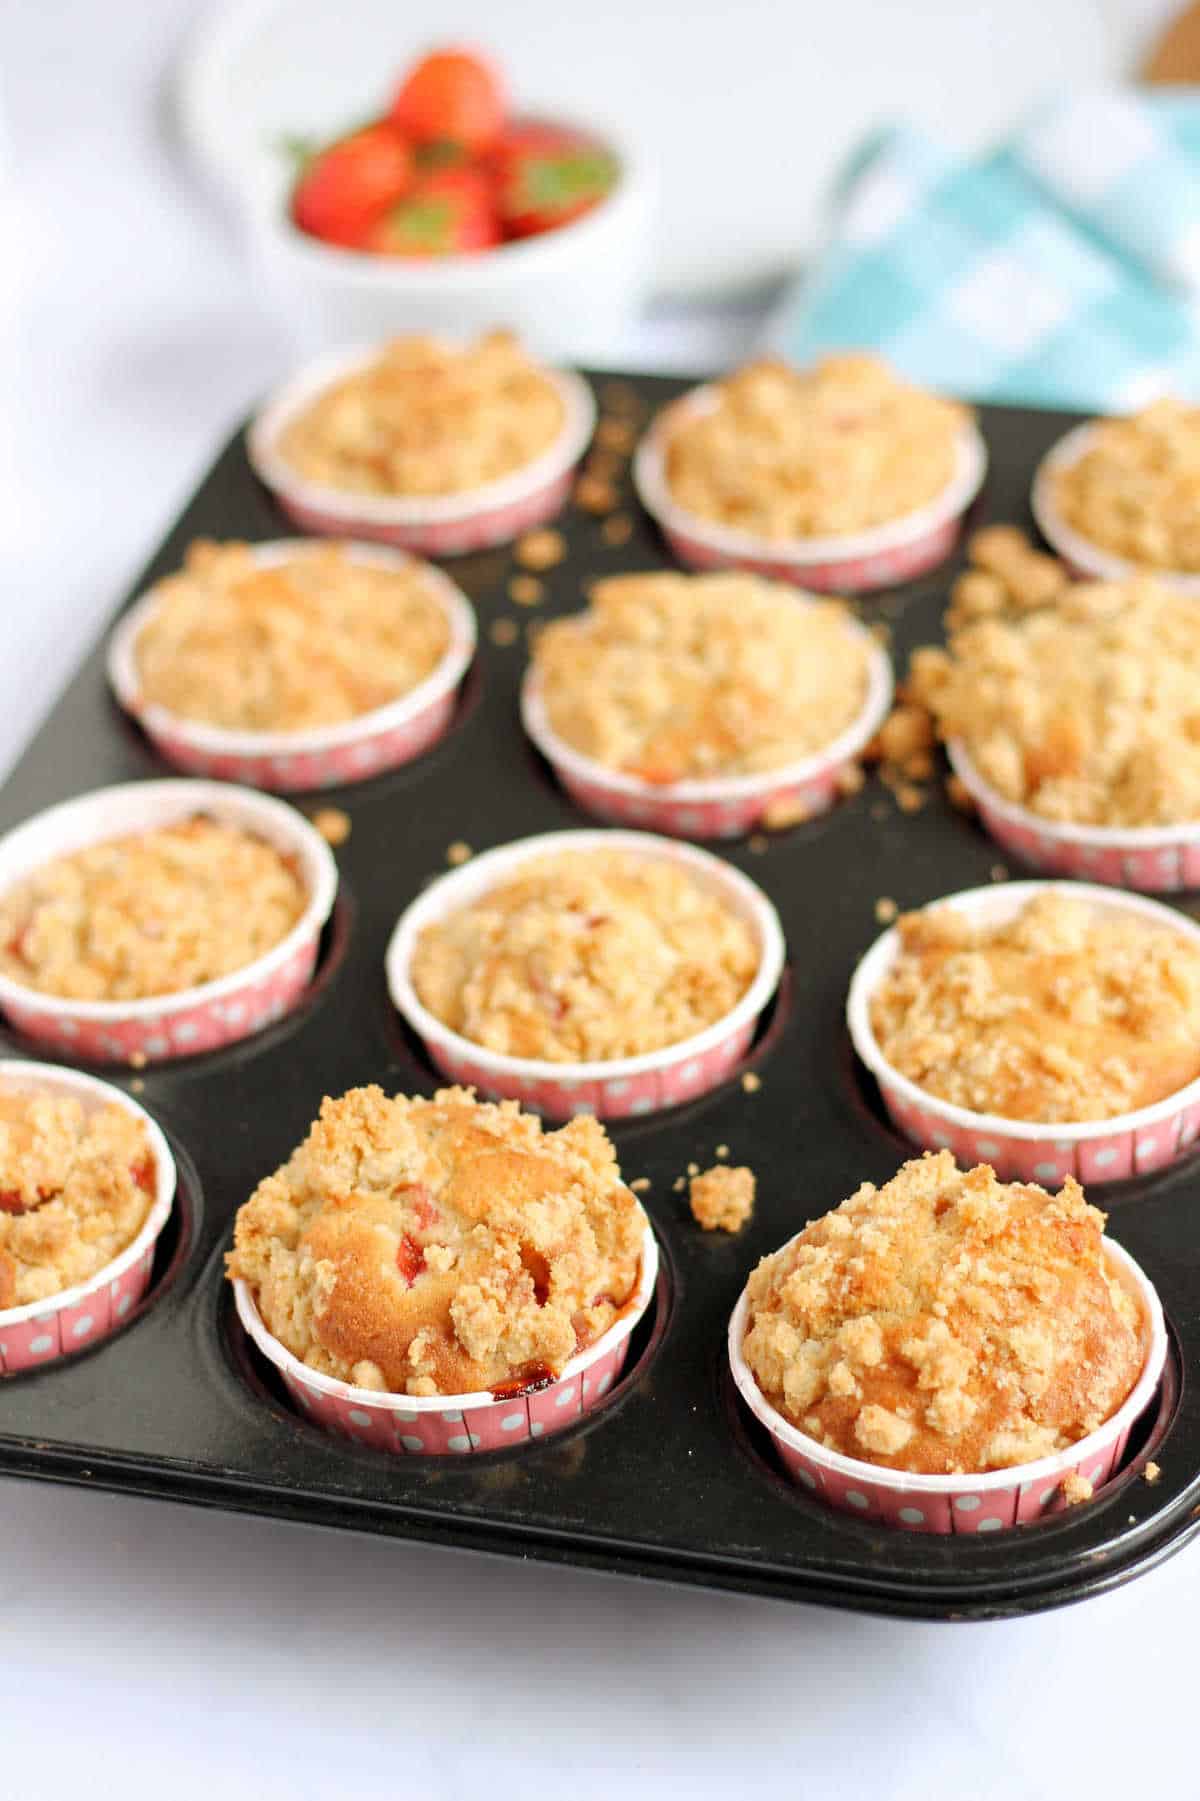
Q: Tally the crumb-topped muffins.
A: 12